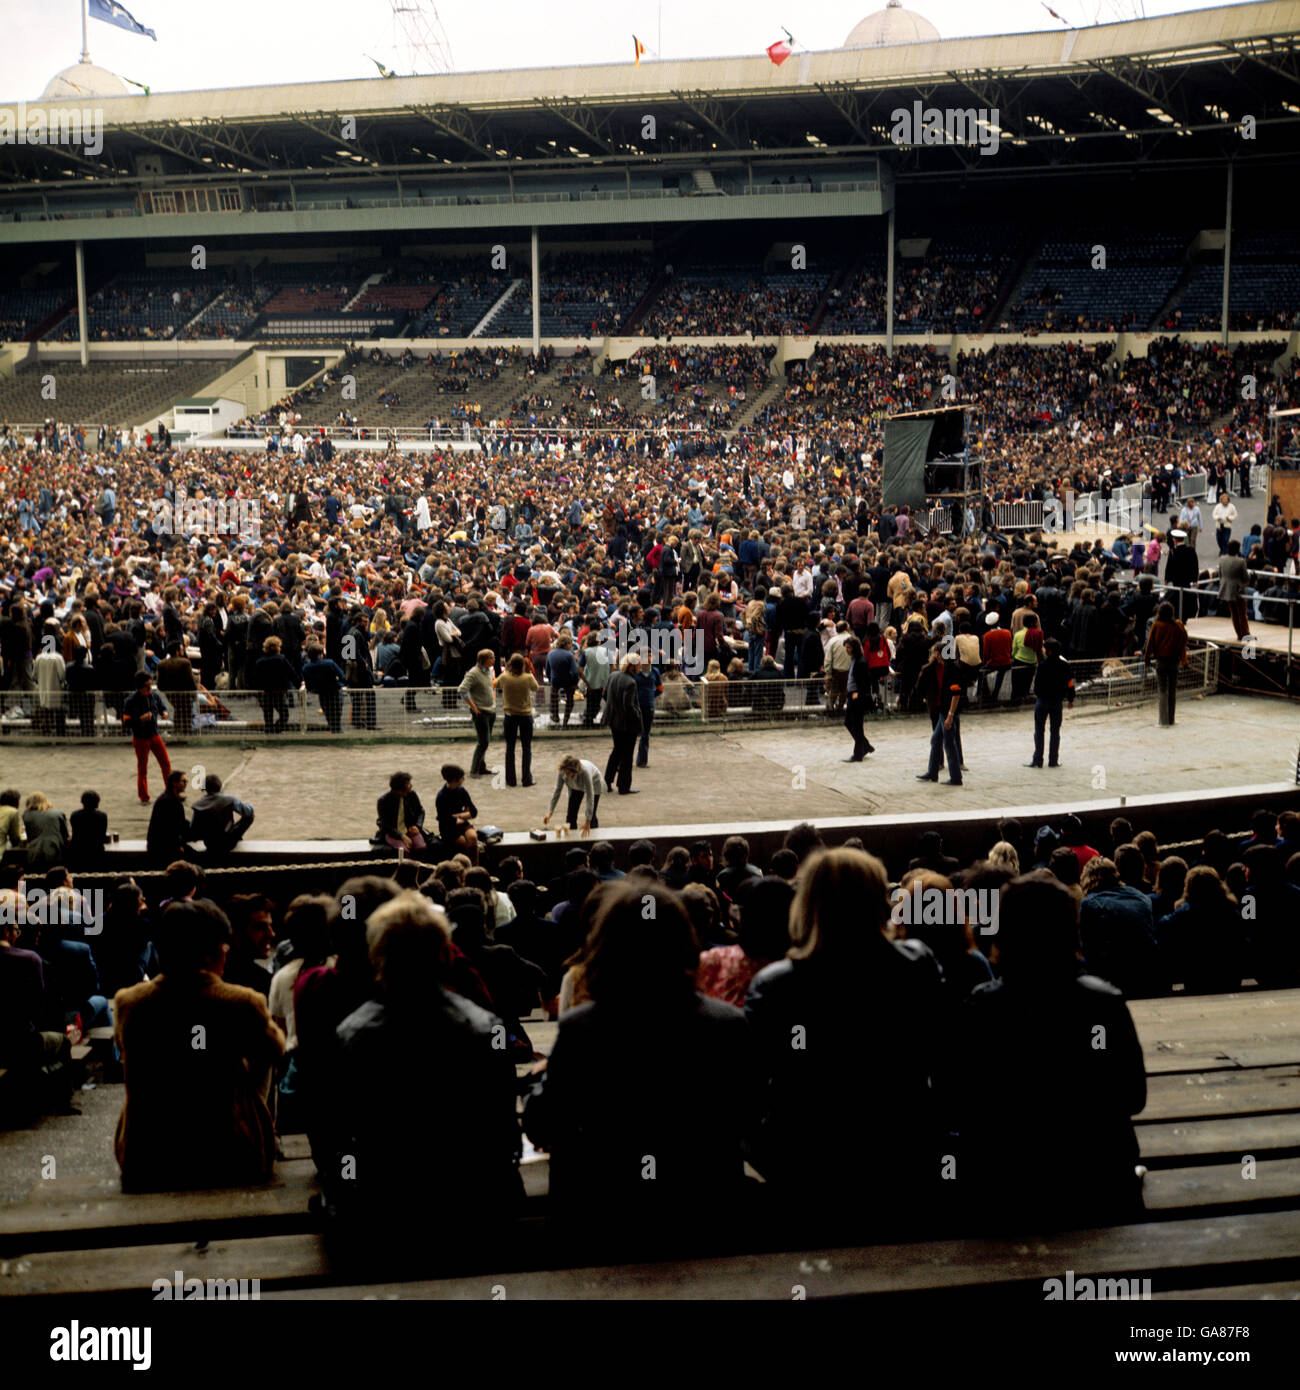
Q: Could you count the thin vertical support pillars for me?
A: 4